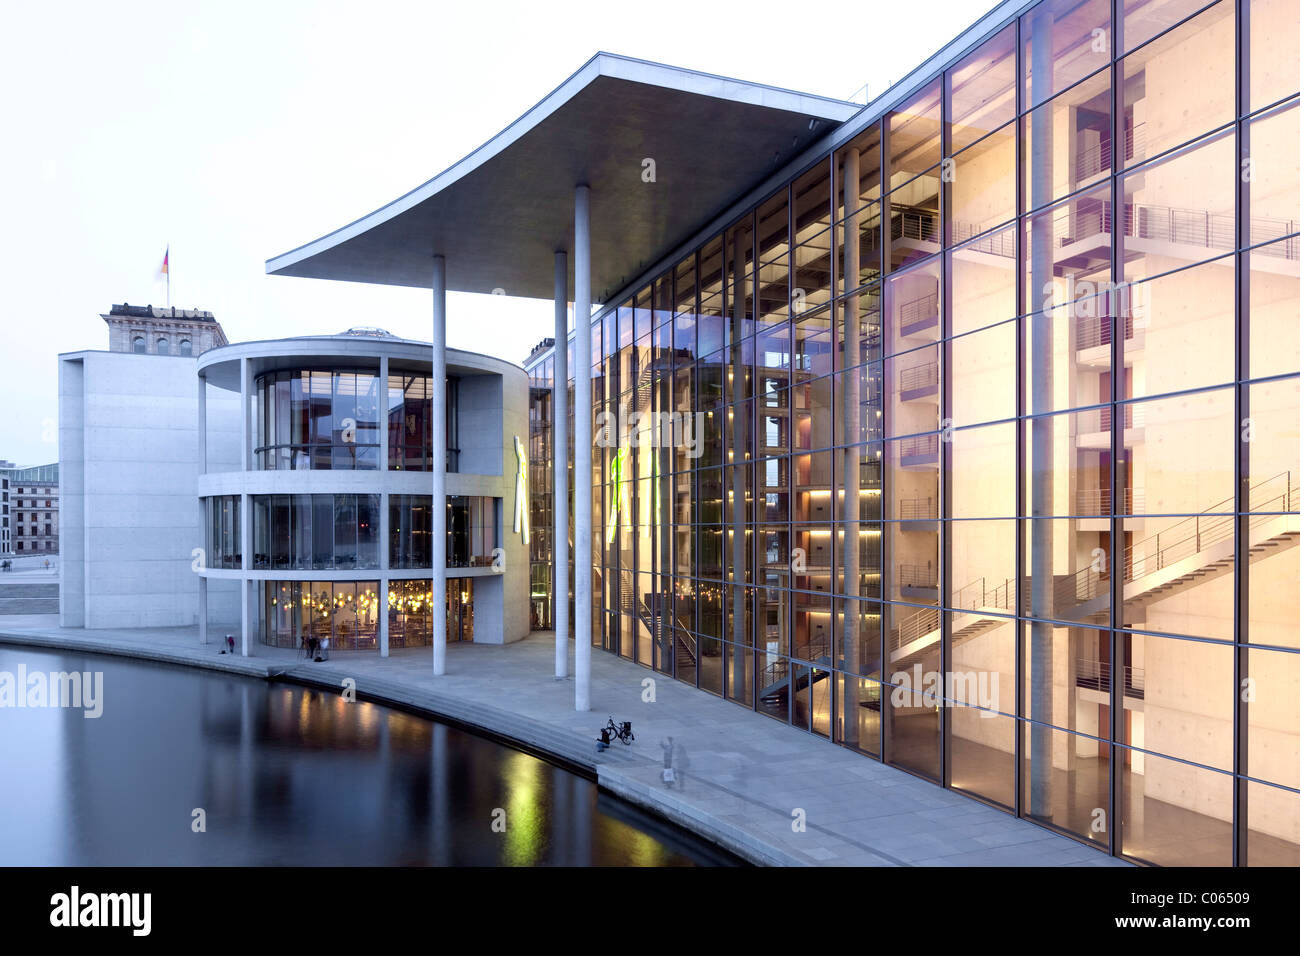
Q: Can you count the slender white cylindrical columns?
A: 3